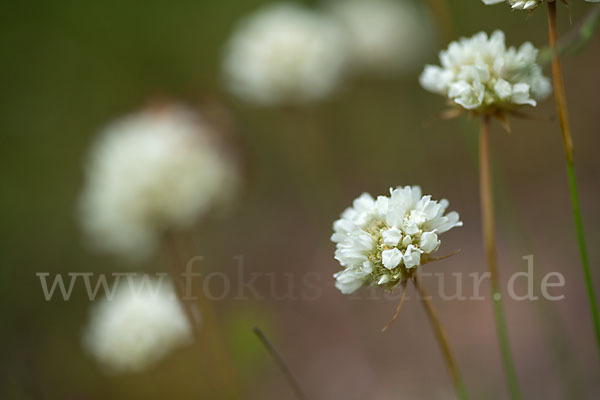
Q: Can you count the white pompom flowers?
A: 7